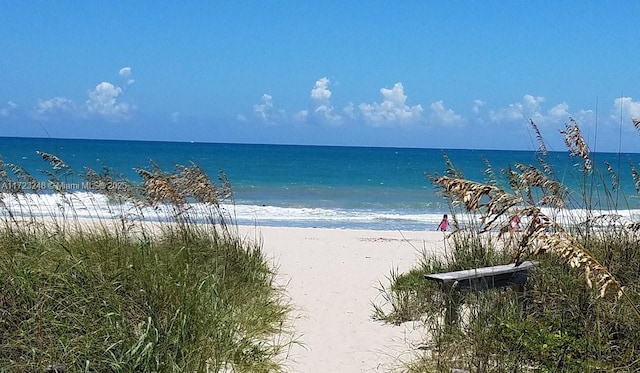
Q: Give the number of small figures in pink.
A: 2